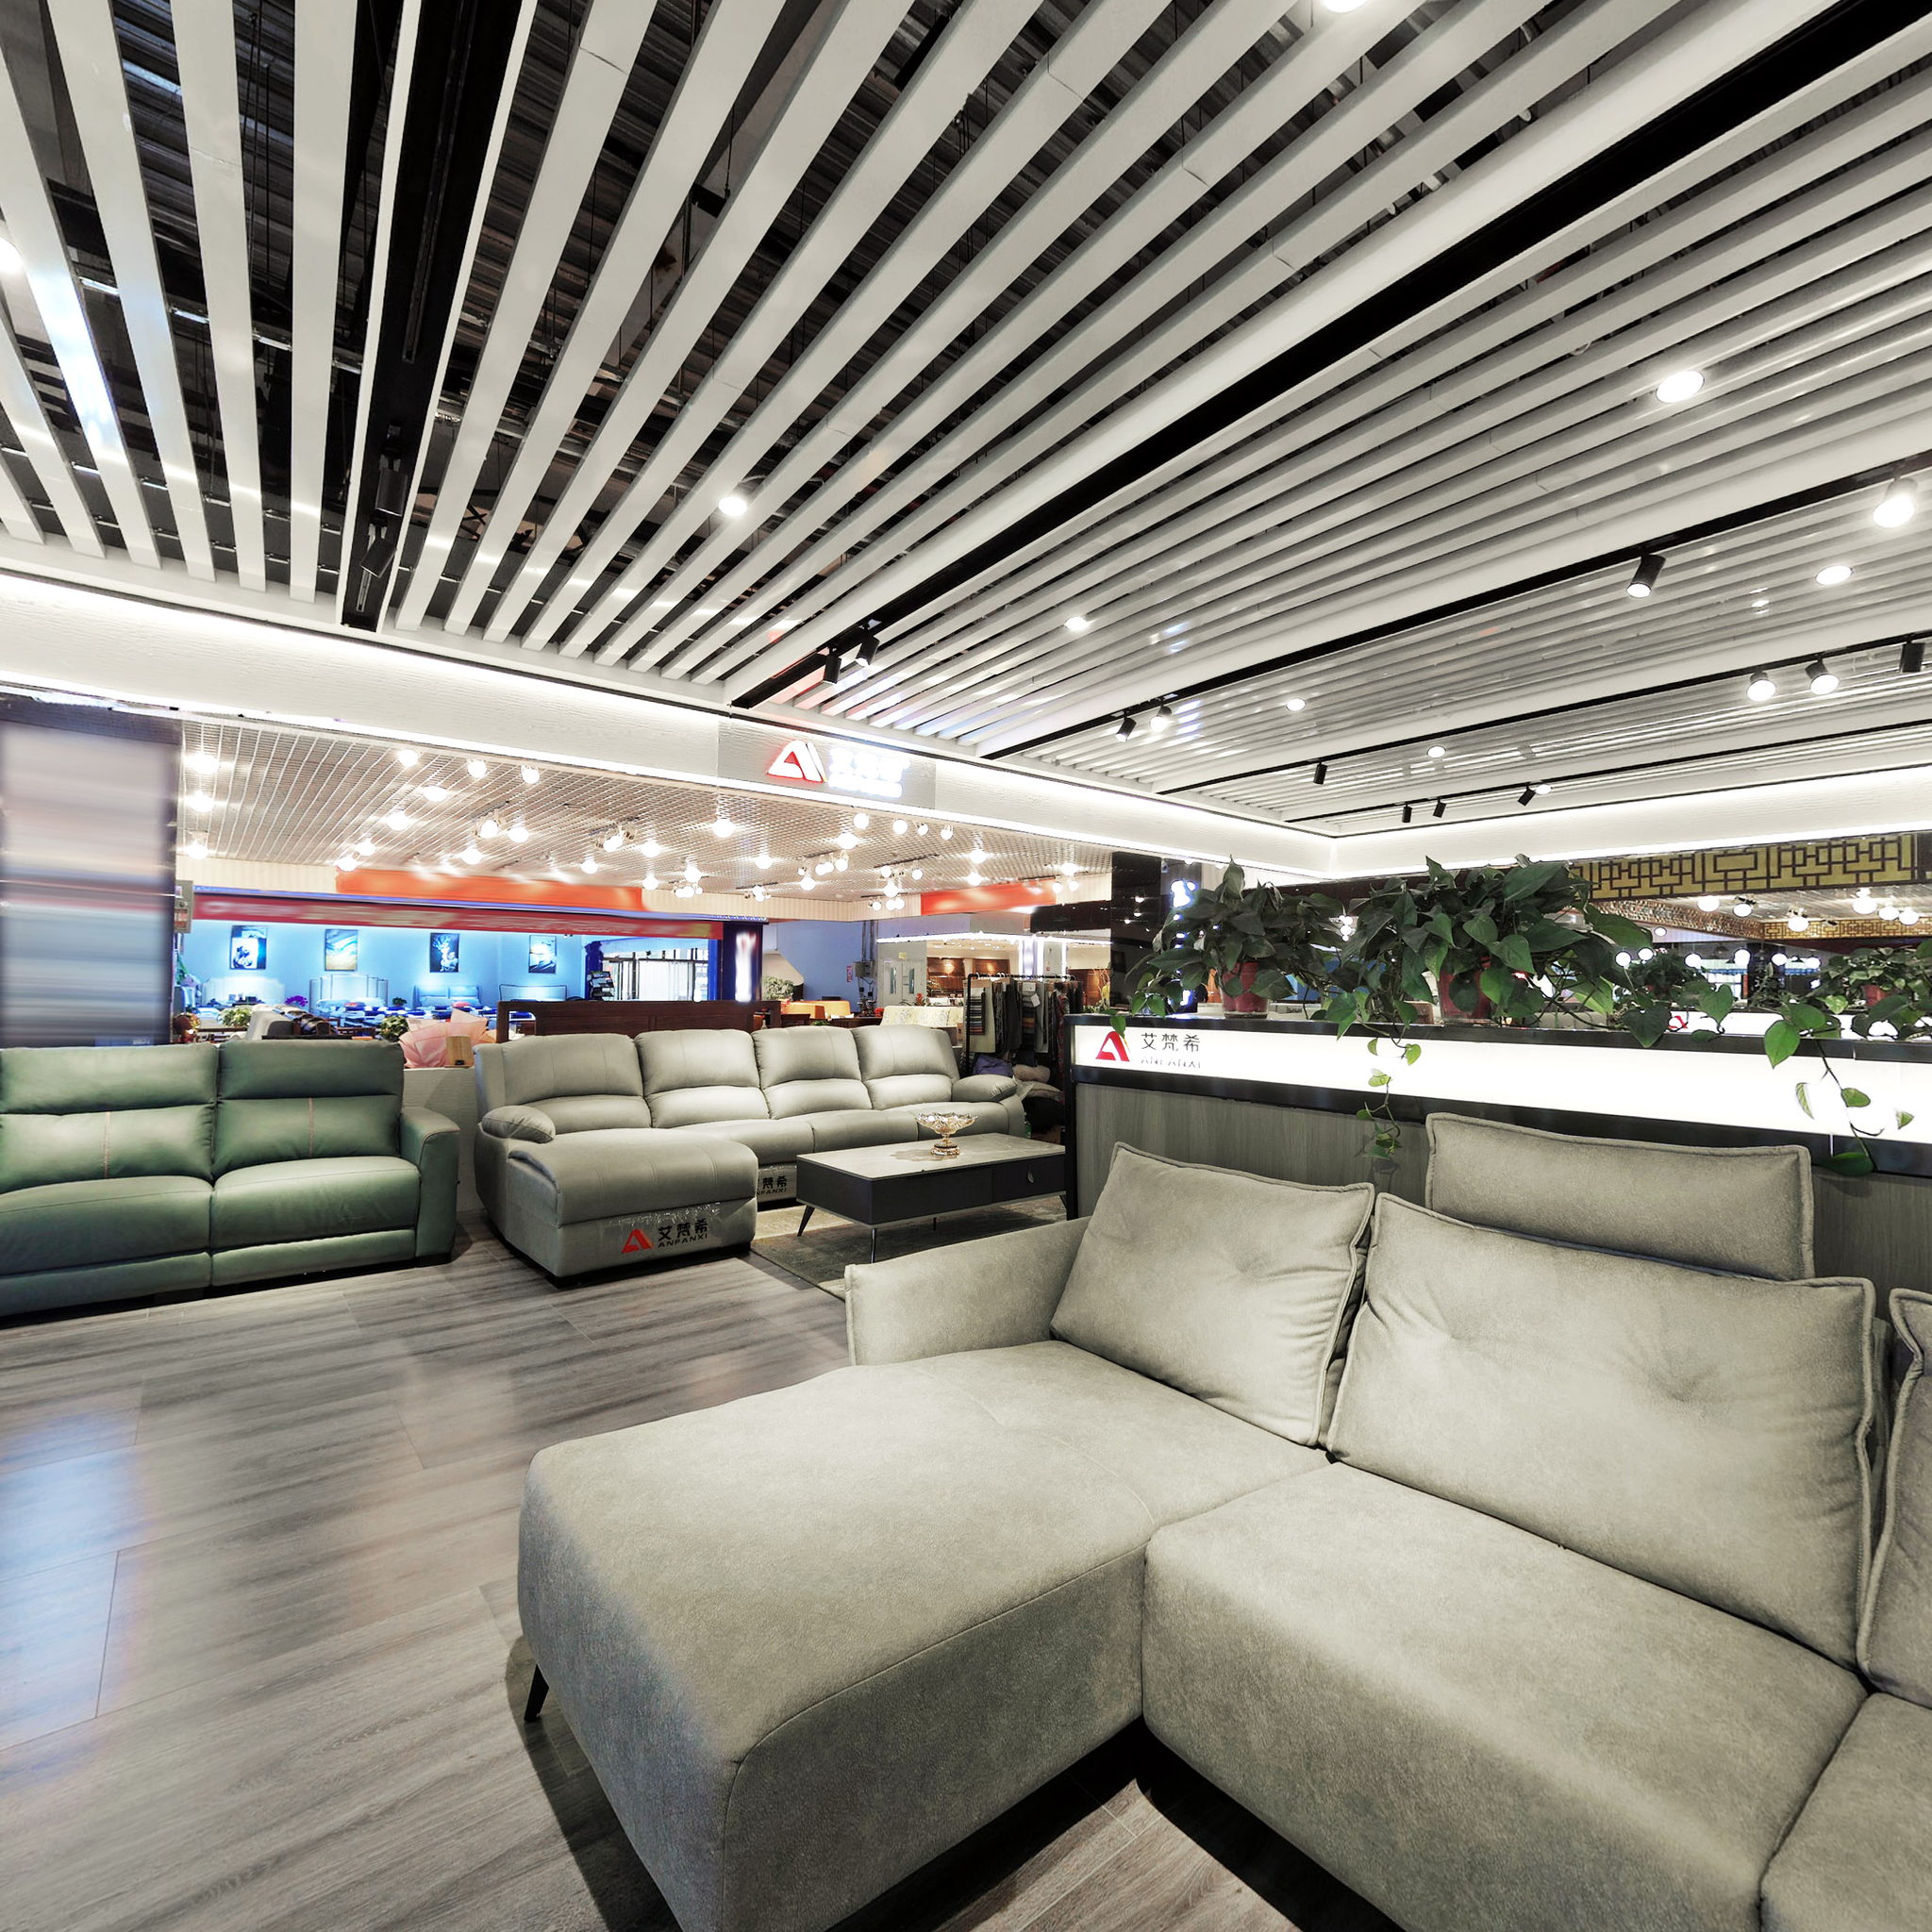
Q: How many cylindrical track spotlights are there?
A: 15